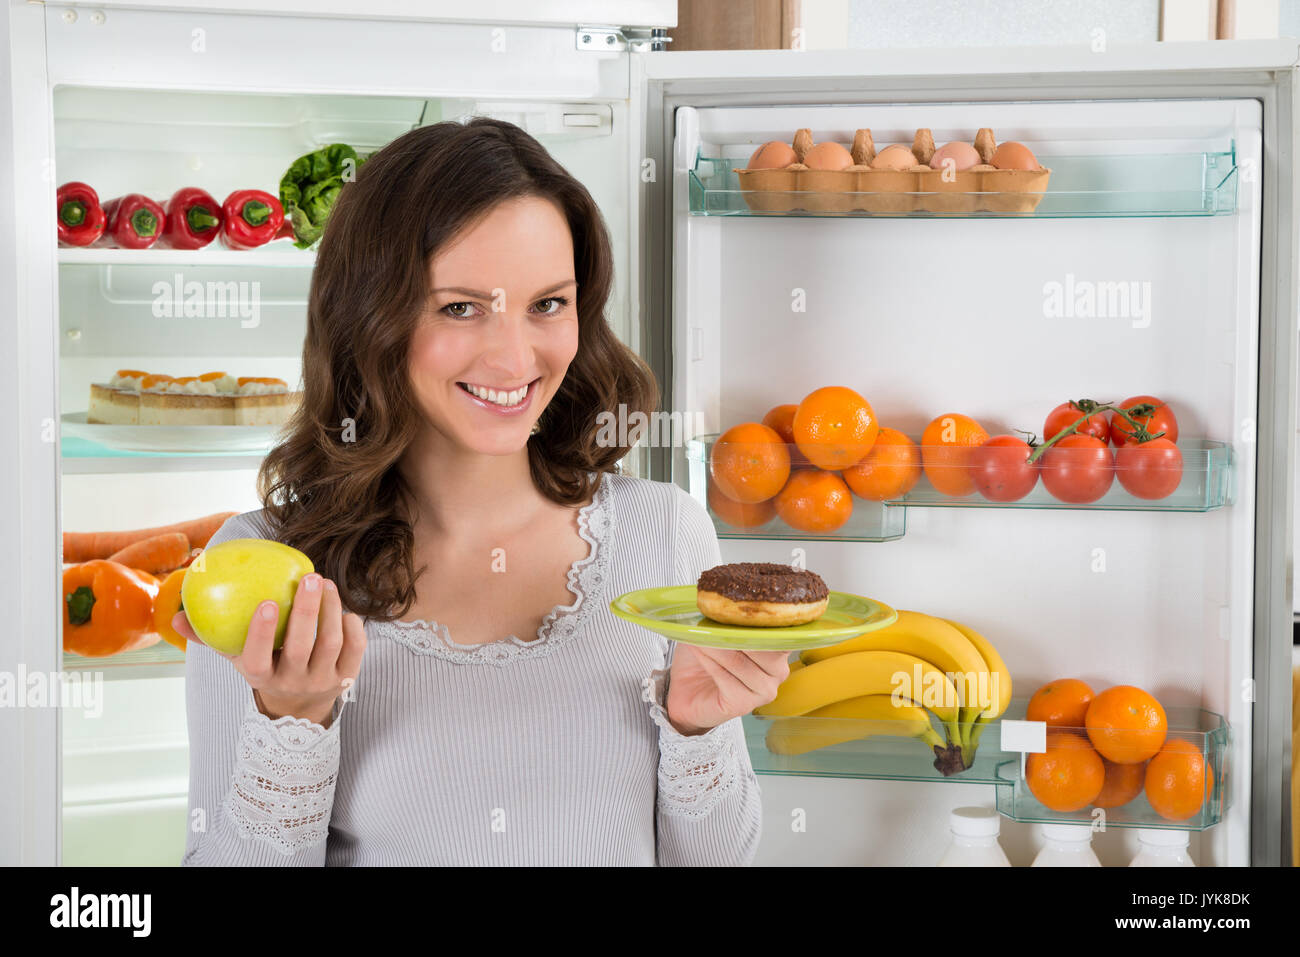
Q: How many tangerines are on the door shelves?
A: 12